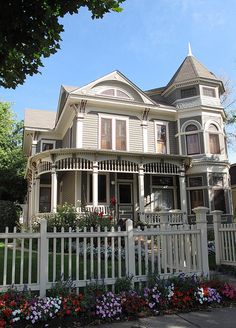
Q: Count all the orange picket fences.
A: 0